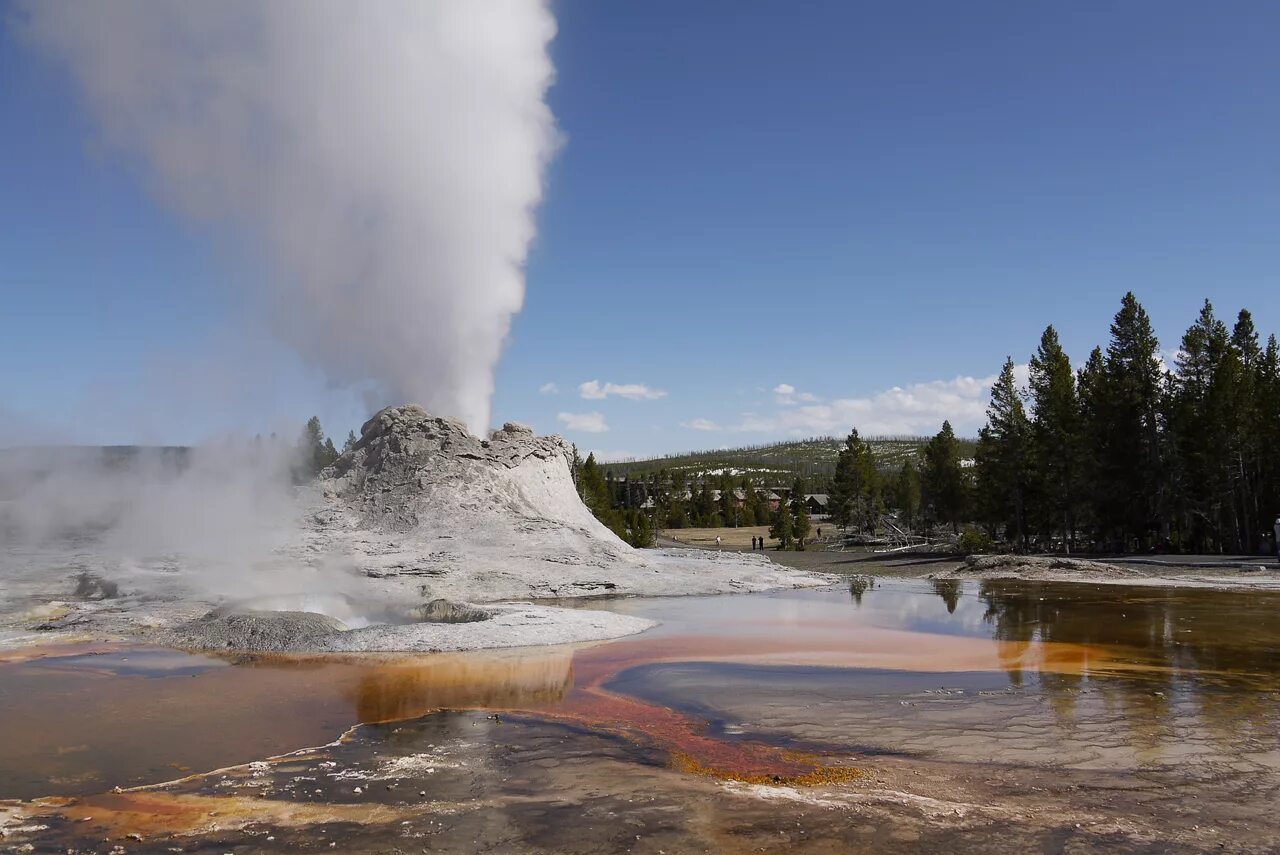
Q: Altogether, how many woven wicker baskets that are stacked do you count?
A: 0